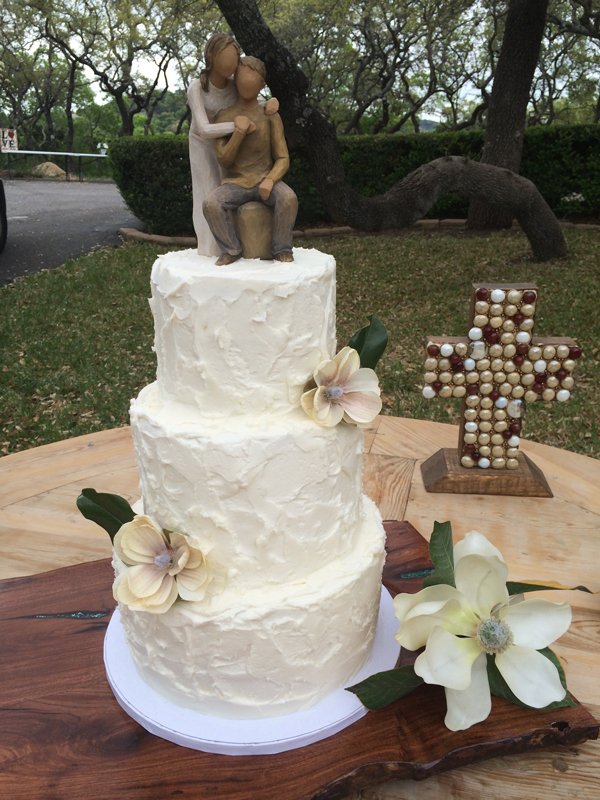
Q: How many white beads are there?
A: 12